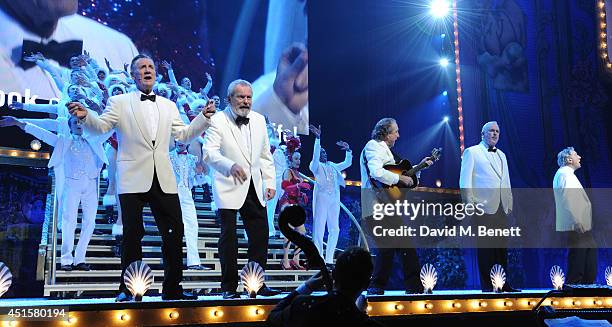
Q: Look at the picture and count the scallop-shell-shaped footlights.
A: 7